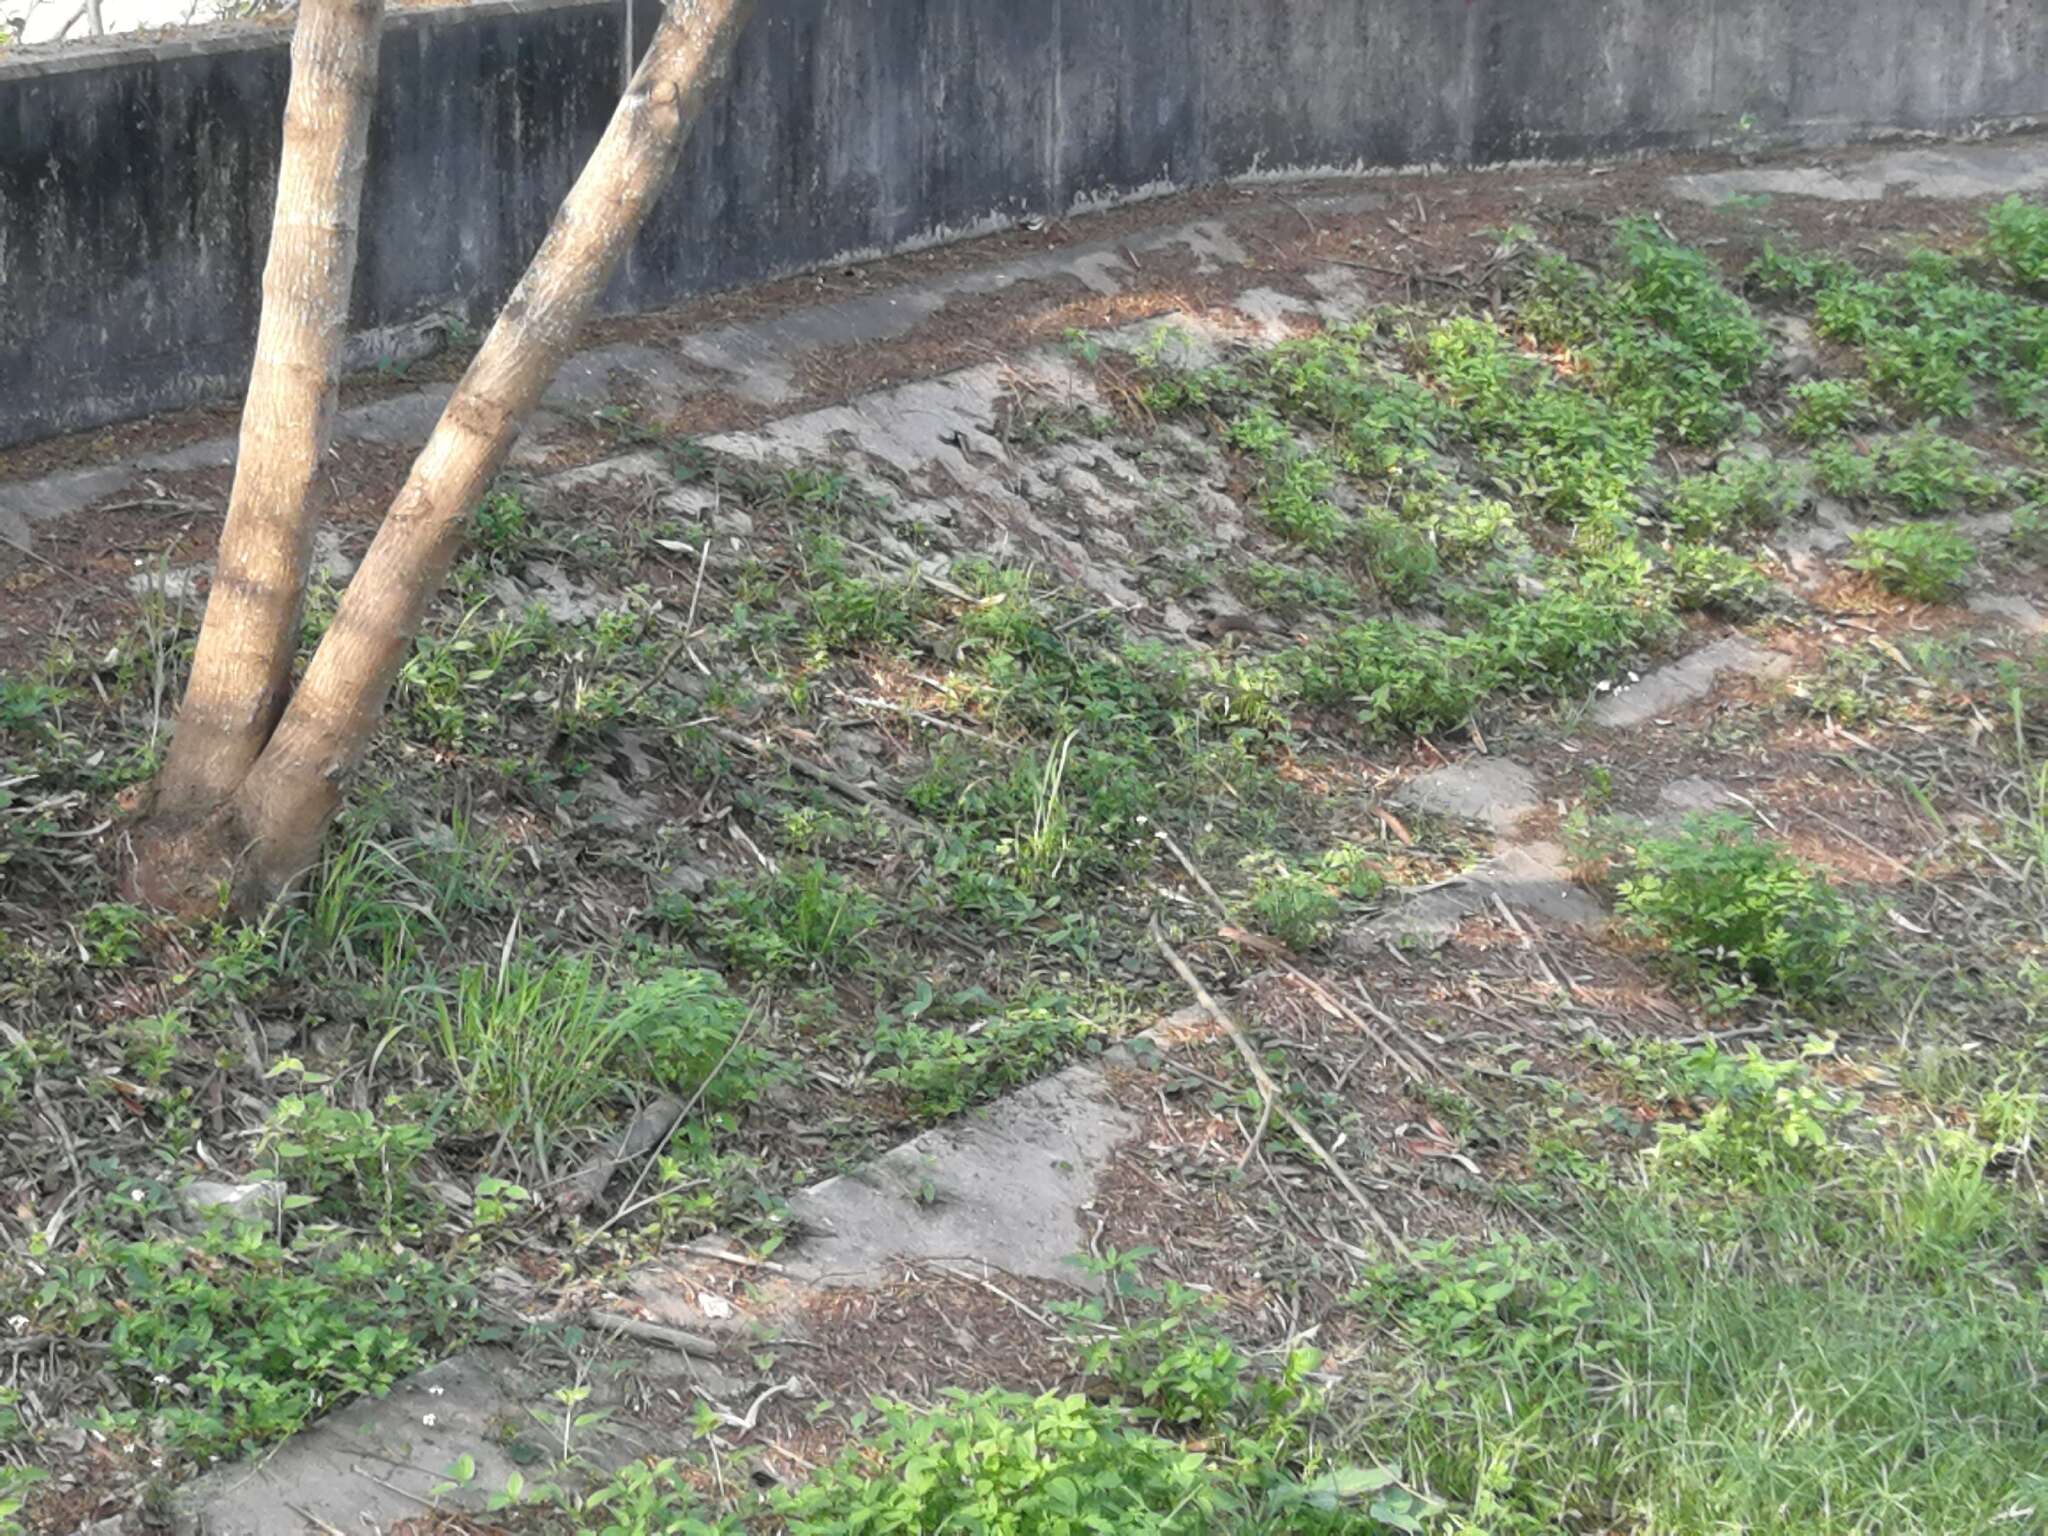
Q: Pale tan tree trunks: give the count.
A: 2